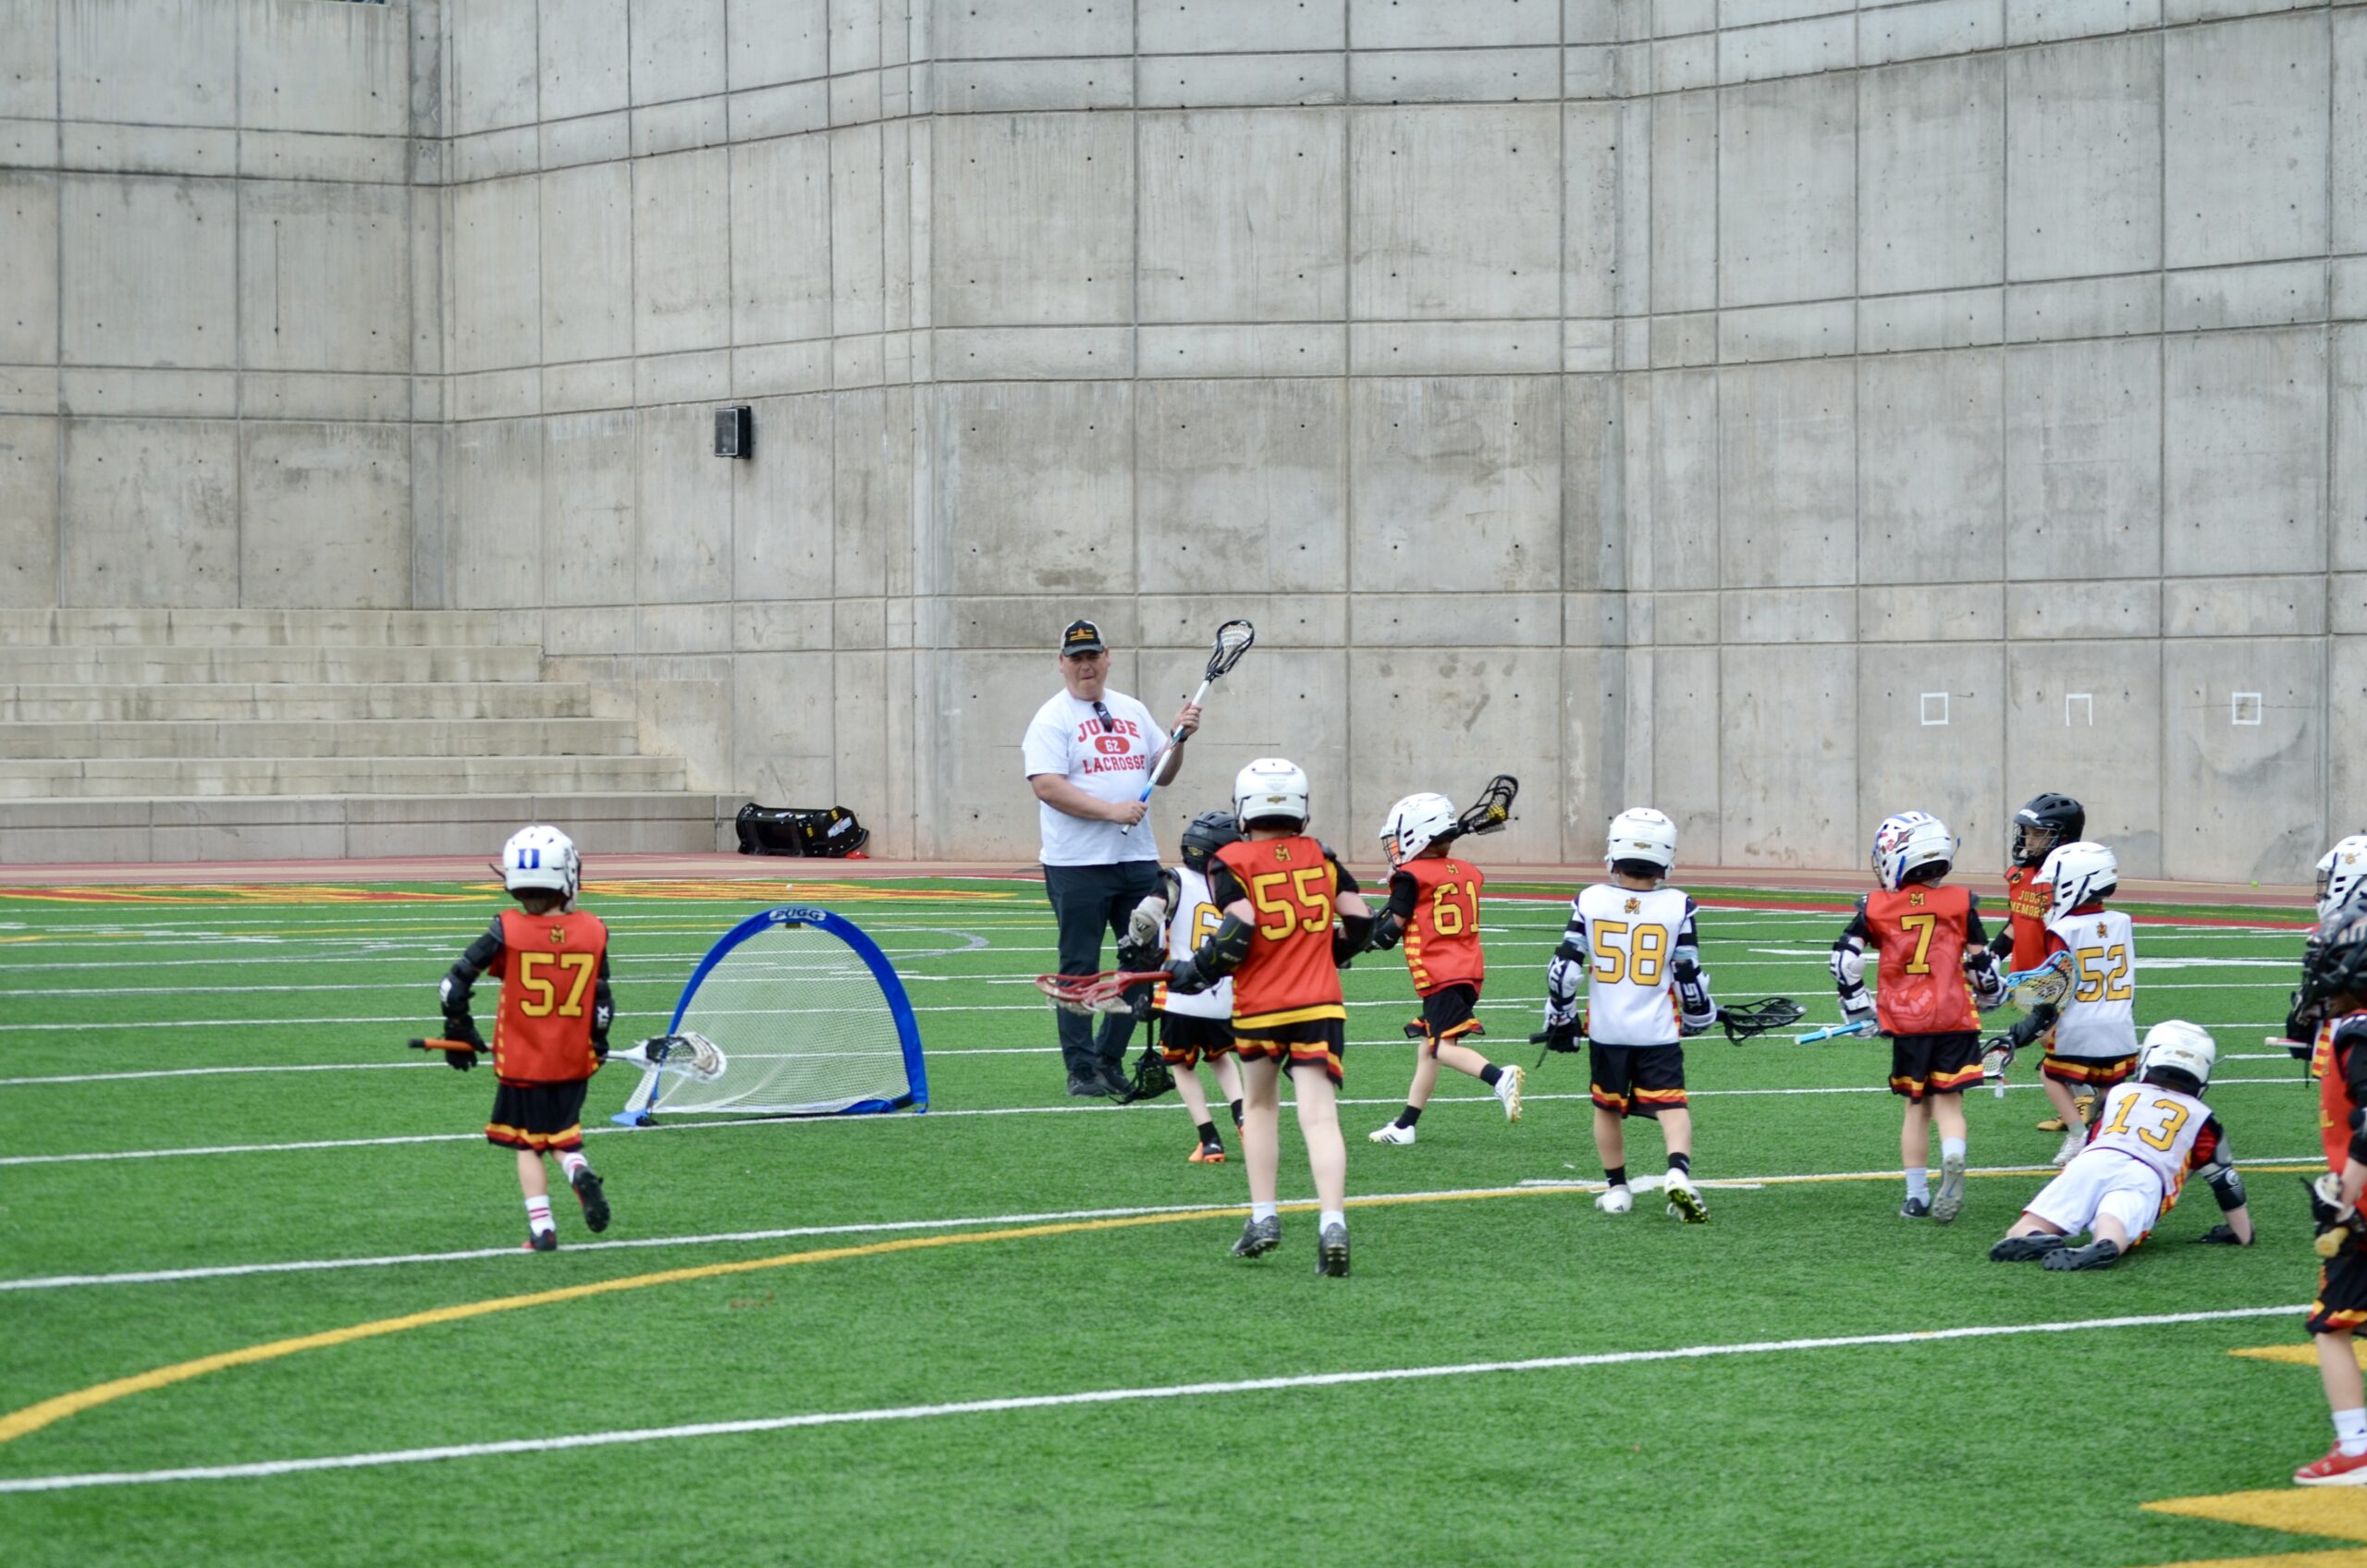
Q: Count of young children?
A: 11